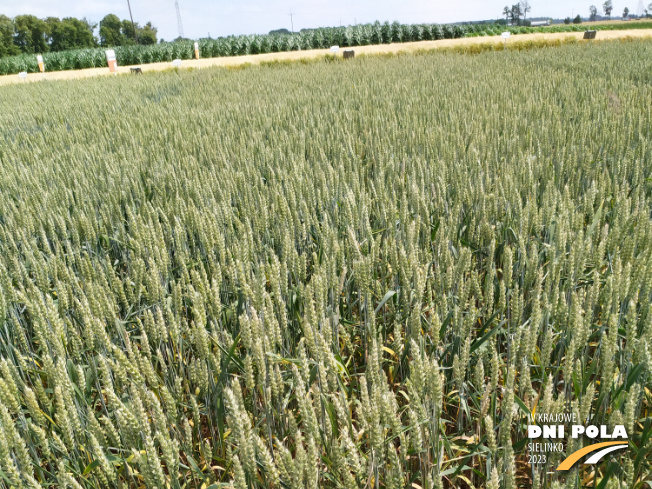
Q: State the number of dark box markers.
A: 3